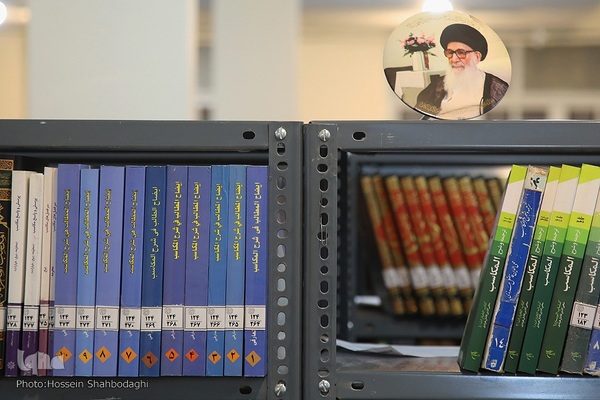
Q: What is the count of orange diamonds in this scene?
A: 10